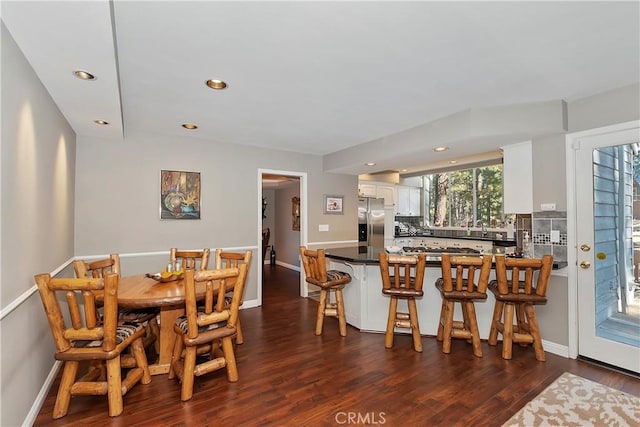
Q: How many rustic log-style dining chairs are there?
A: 5